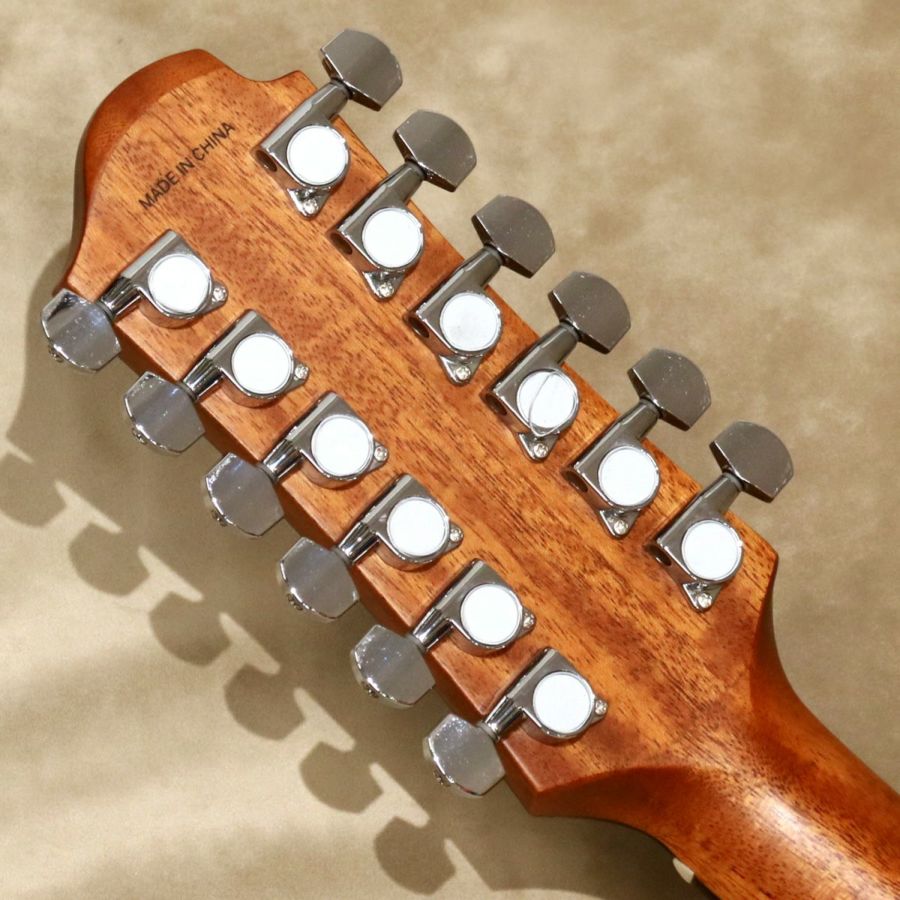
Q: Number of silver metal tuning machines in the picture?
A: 12